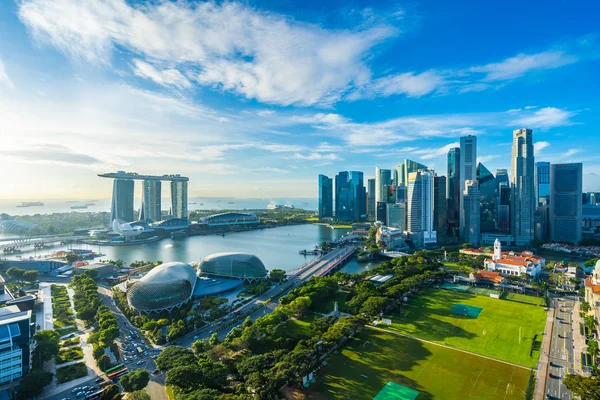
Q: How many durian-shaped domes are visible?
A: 2